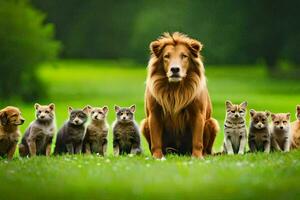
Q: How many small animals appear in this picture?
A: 9